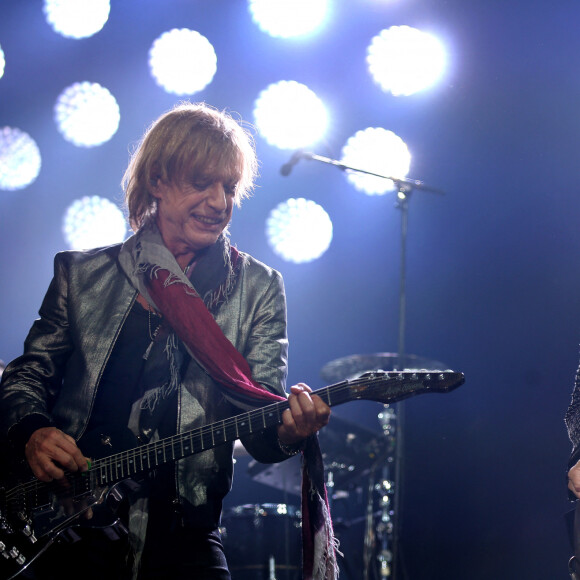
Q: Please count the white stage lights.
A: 11